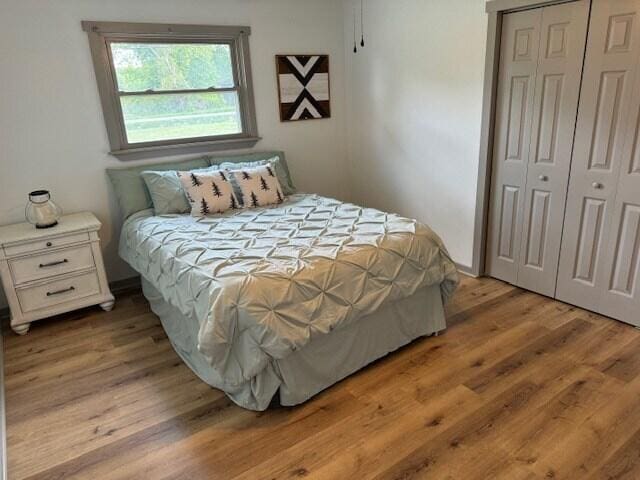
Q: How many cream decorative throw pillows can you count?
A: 2